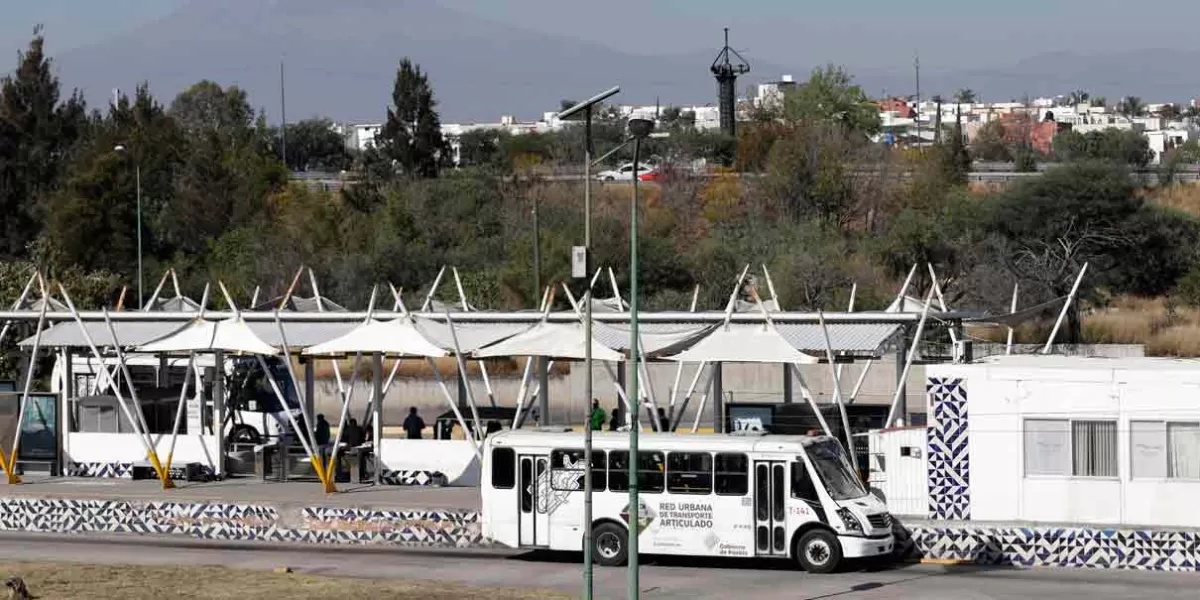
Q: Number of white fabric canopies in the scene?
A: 4